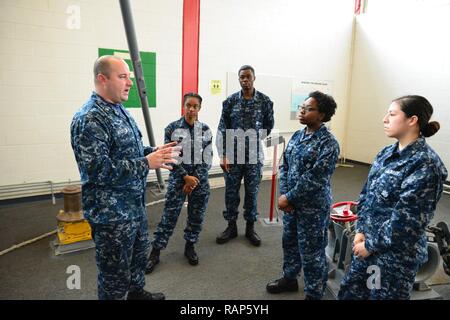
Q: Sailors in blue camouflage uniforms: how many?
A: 5